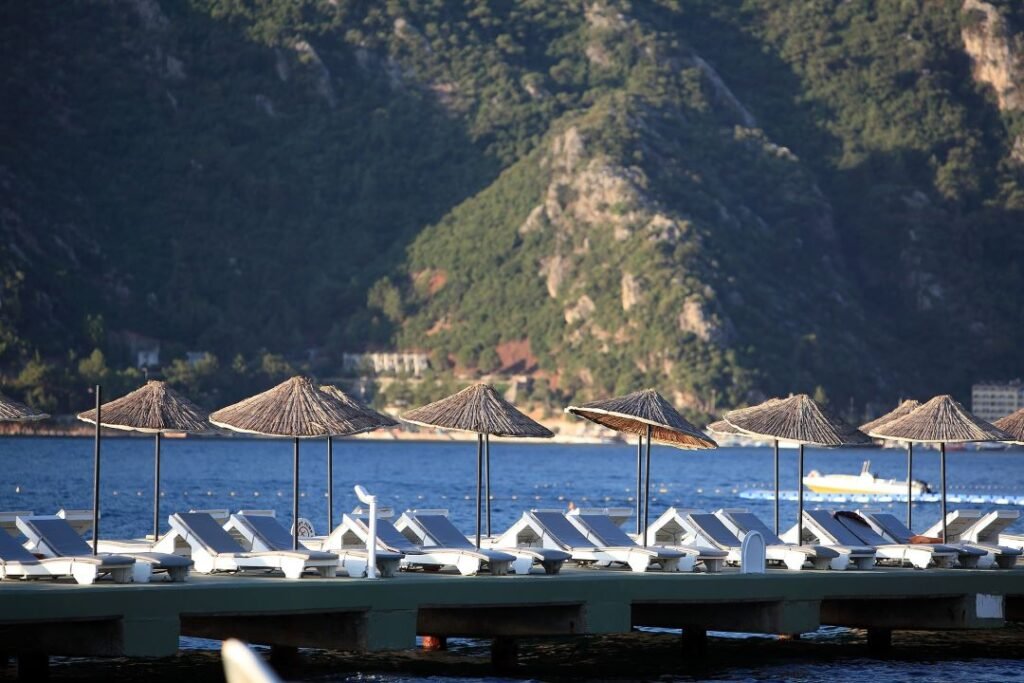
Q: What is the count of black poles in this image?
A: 12